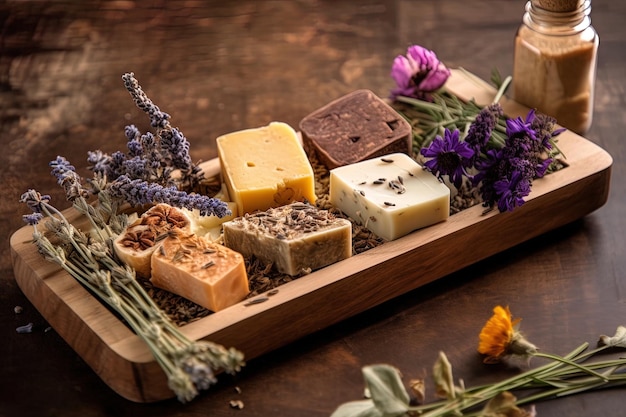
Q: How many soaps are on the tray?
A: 6